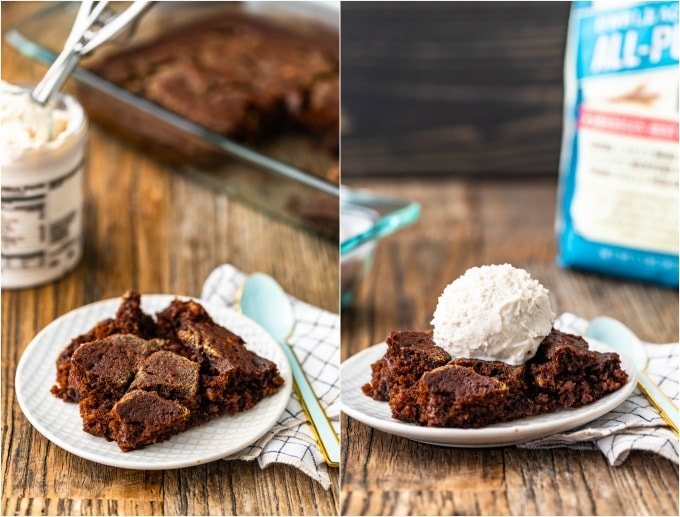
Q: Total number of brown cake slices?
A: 2